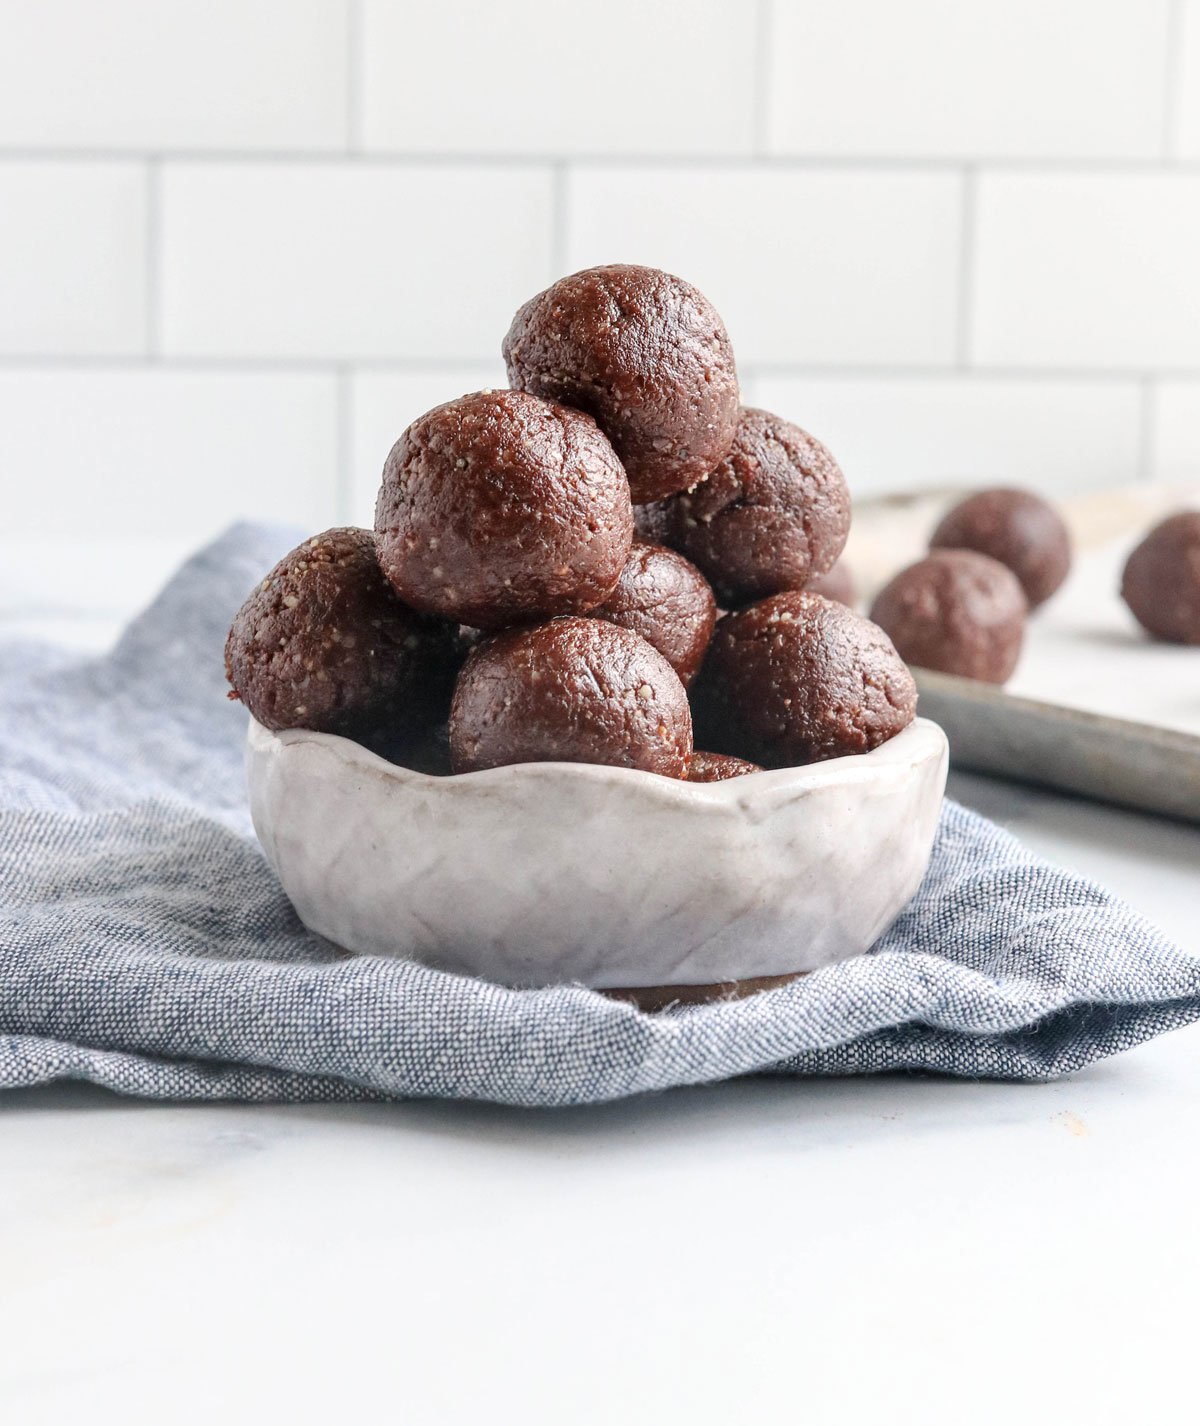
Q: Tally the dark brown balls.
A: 12